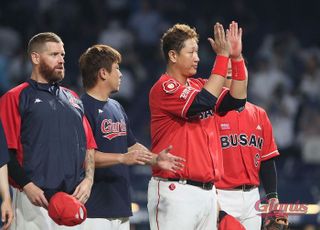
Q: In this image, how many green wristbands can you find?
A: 0